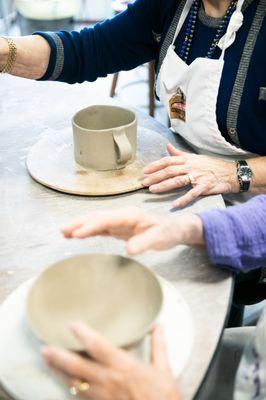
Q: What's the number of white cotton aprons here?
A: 1